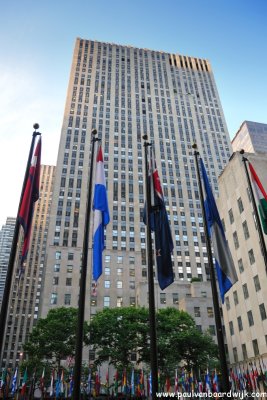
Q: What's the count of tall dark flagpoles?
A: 5